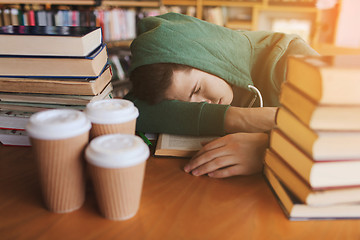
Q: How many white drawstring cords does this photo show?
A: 1